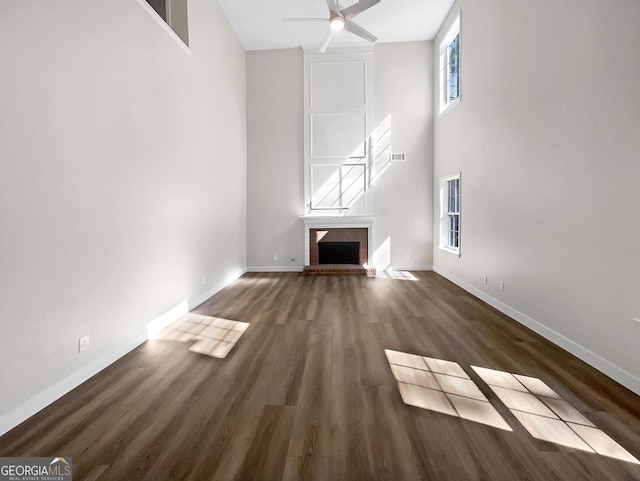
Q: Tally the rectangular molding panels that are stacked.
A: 3